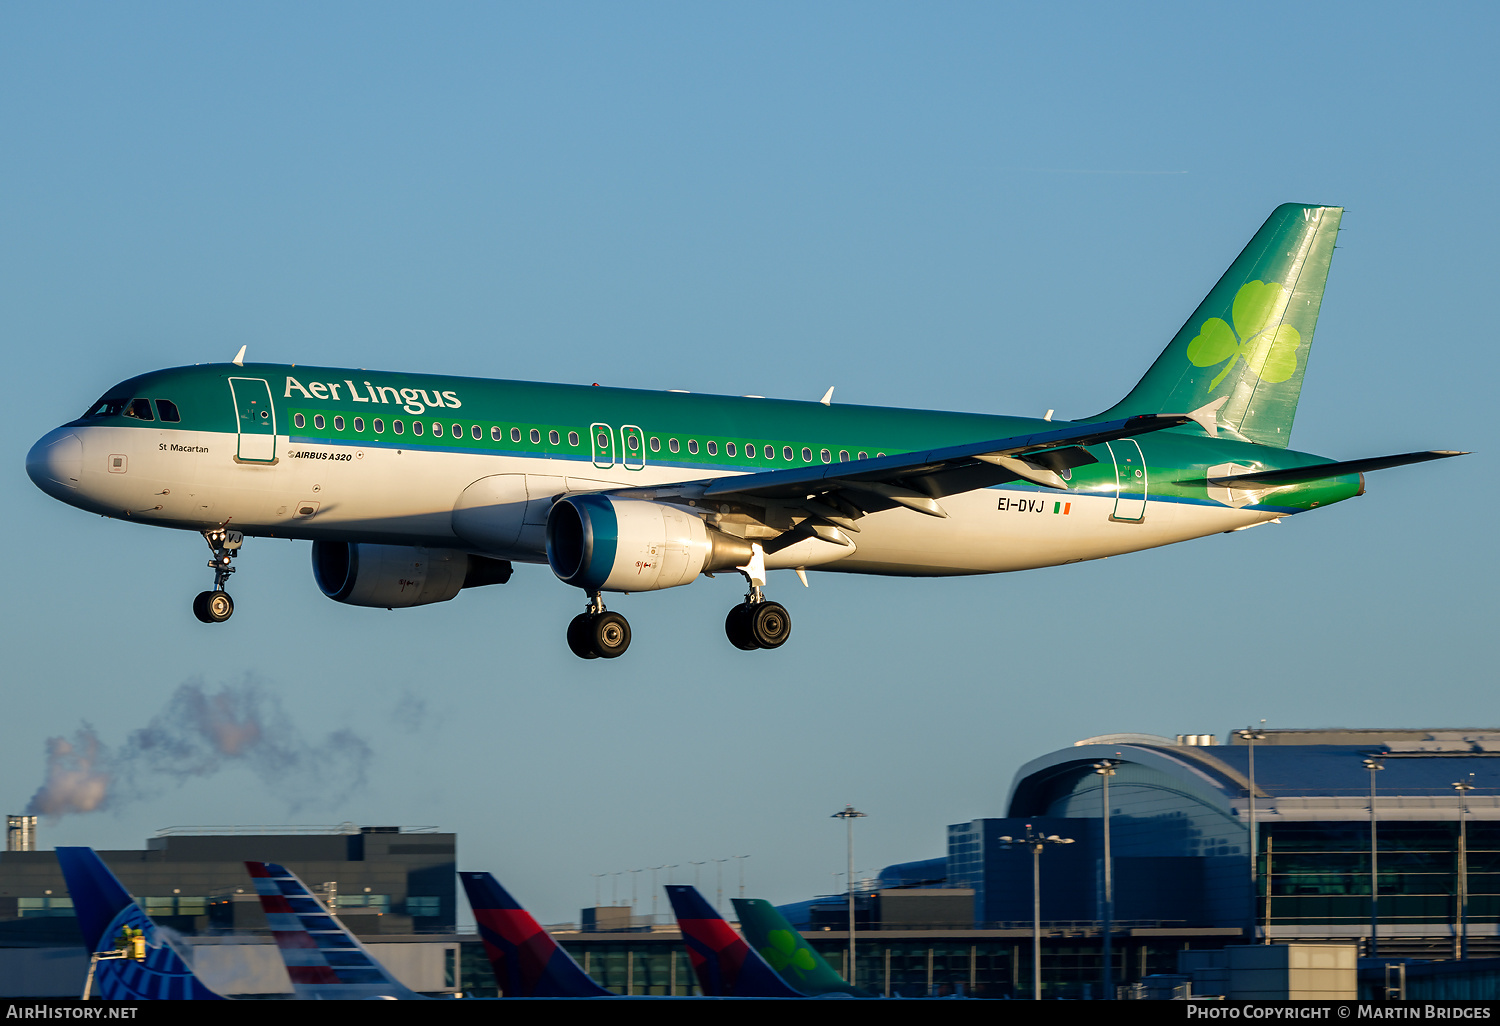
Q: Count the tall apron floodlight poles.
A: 6